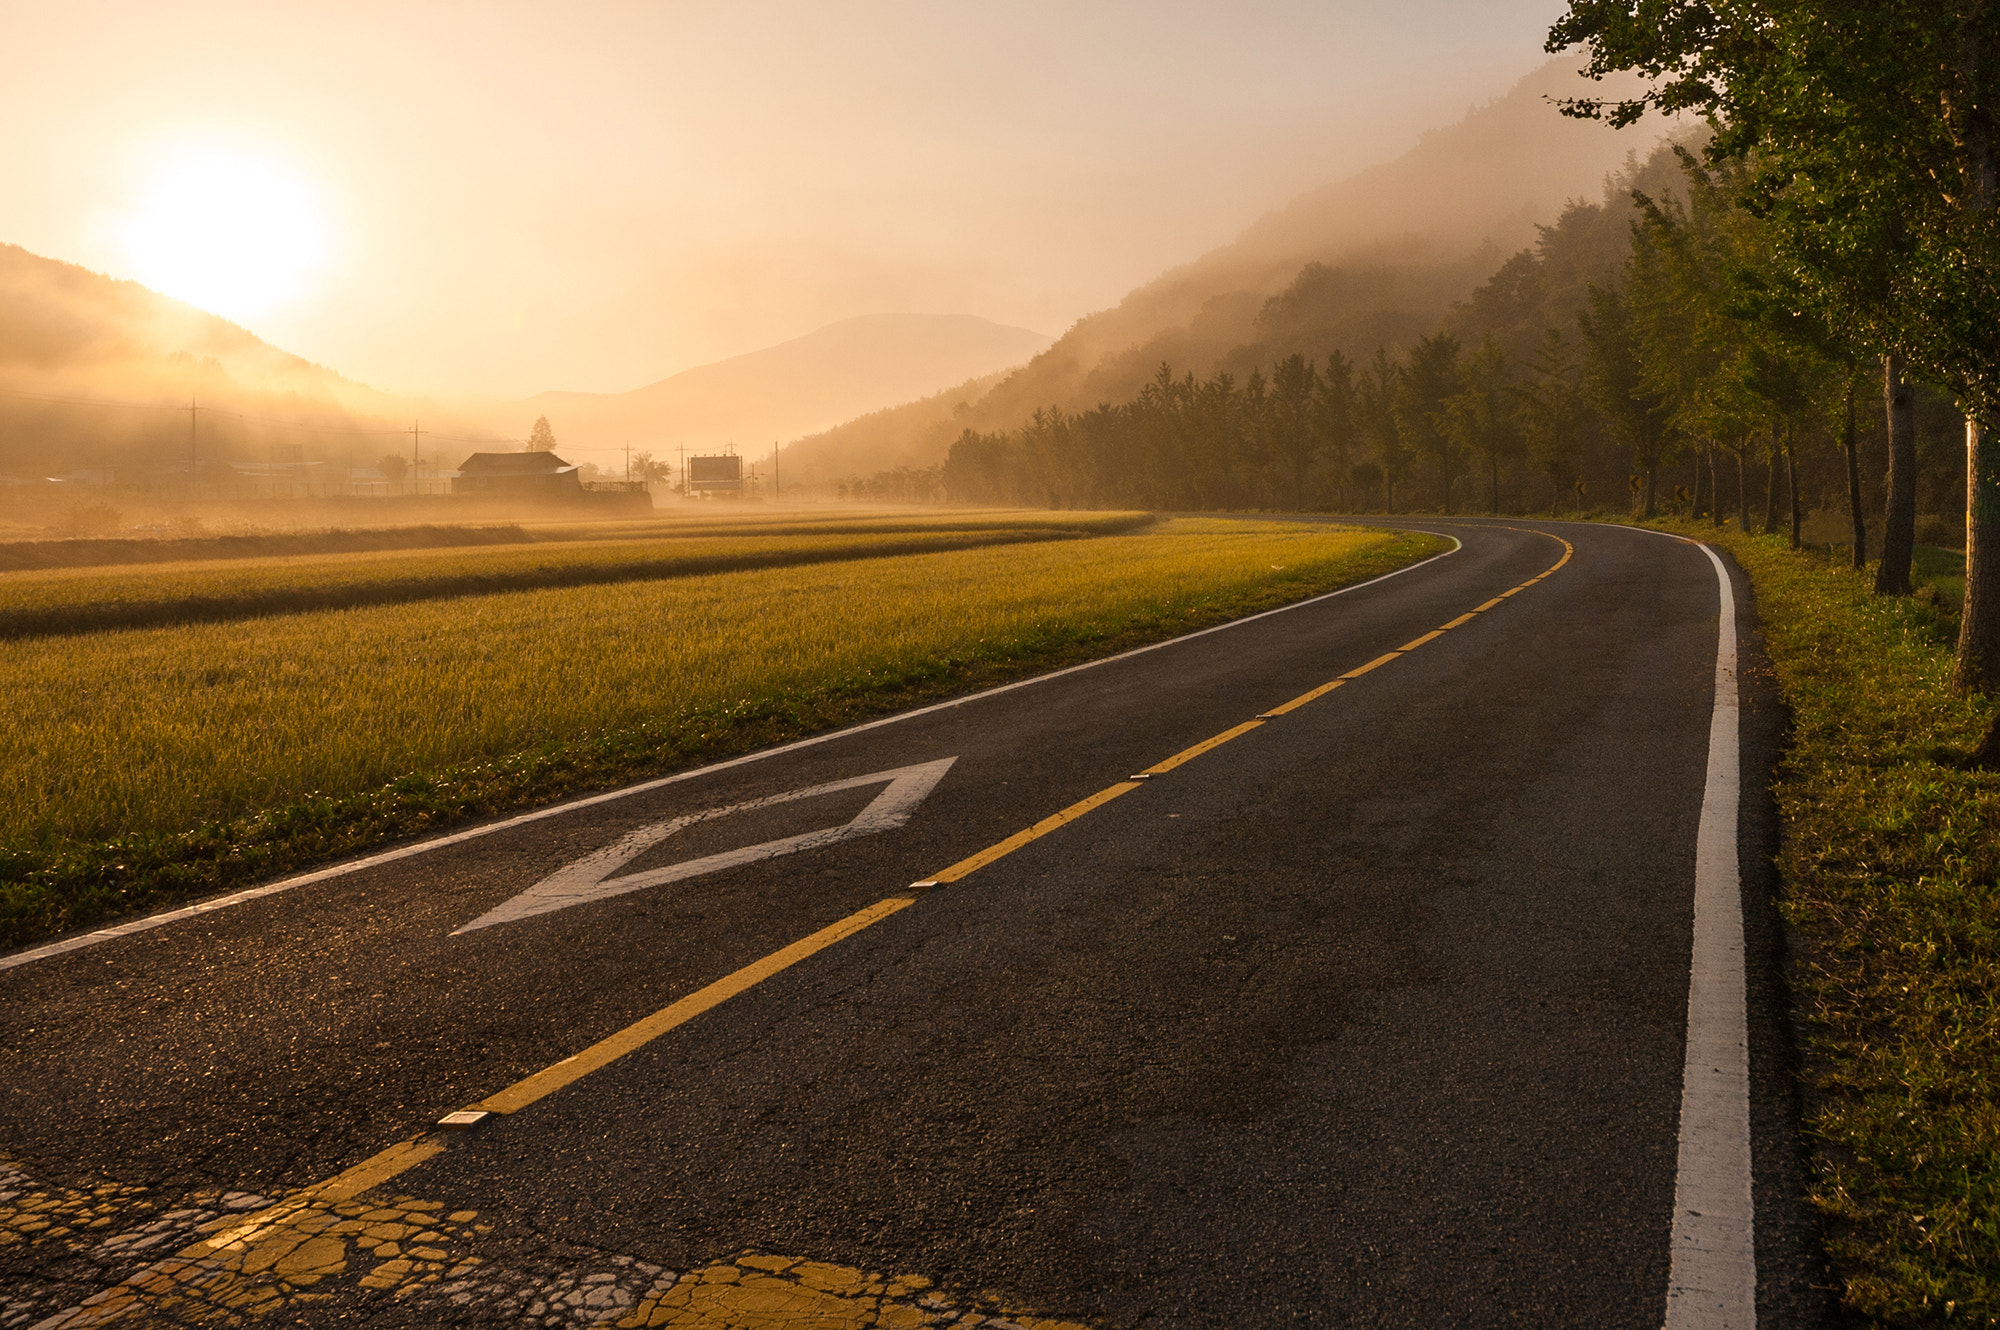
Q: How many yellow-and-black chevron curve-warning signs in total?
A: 3